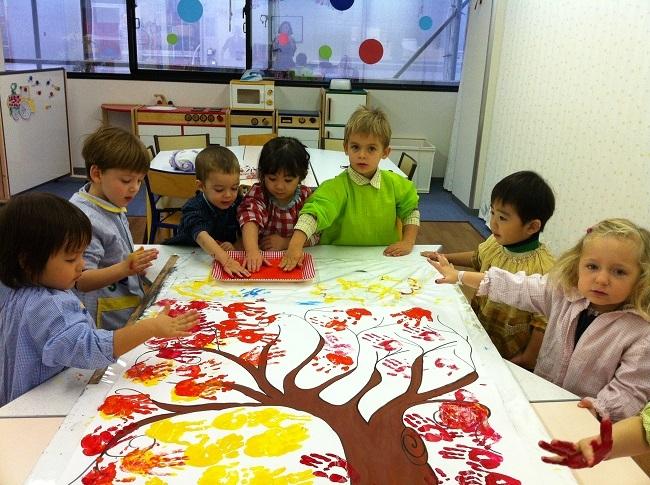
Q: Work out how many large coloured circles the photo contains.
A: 3